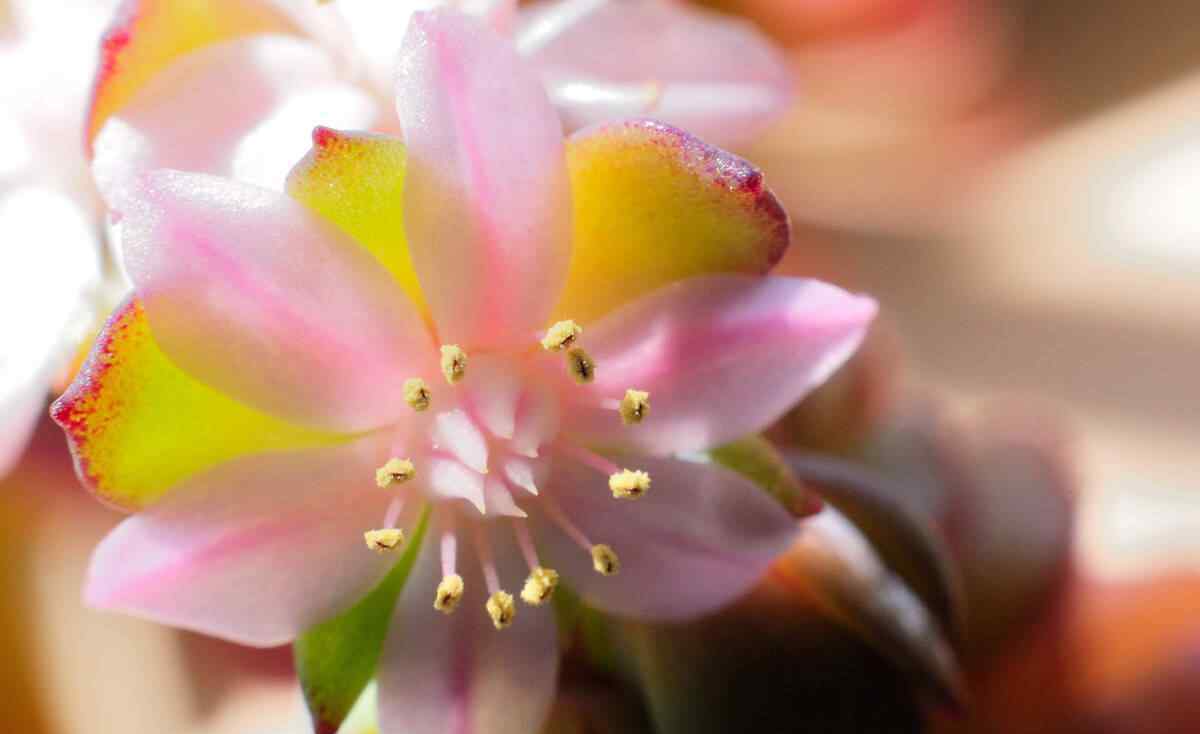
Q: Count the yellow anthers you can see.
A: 12